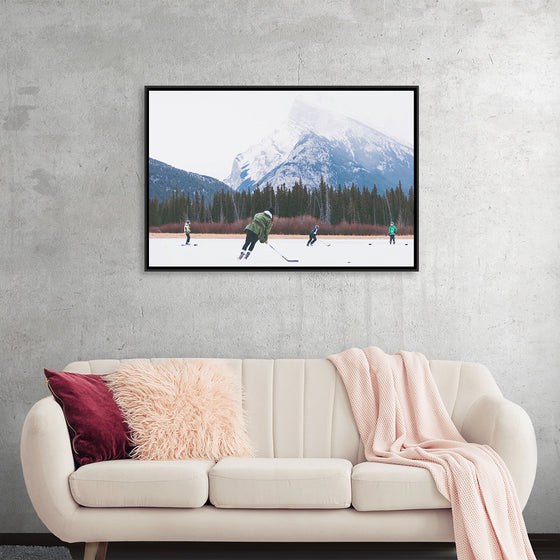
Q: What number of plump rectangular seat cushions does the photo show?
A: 3